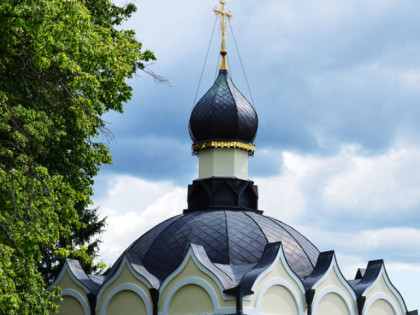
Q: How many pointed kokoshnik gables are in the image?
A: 6